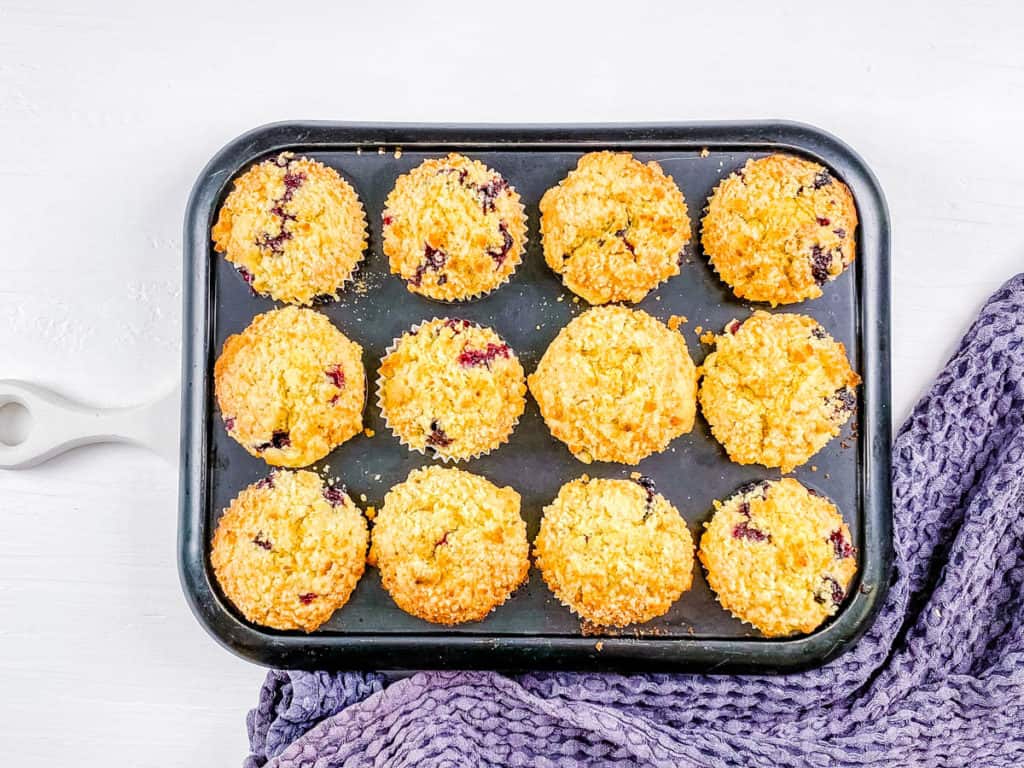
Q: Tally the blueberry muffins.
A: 12